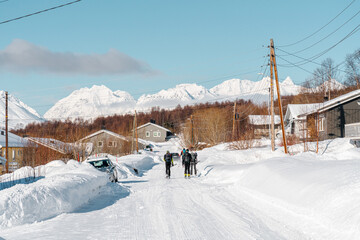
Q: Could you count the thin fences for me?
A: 1